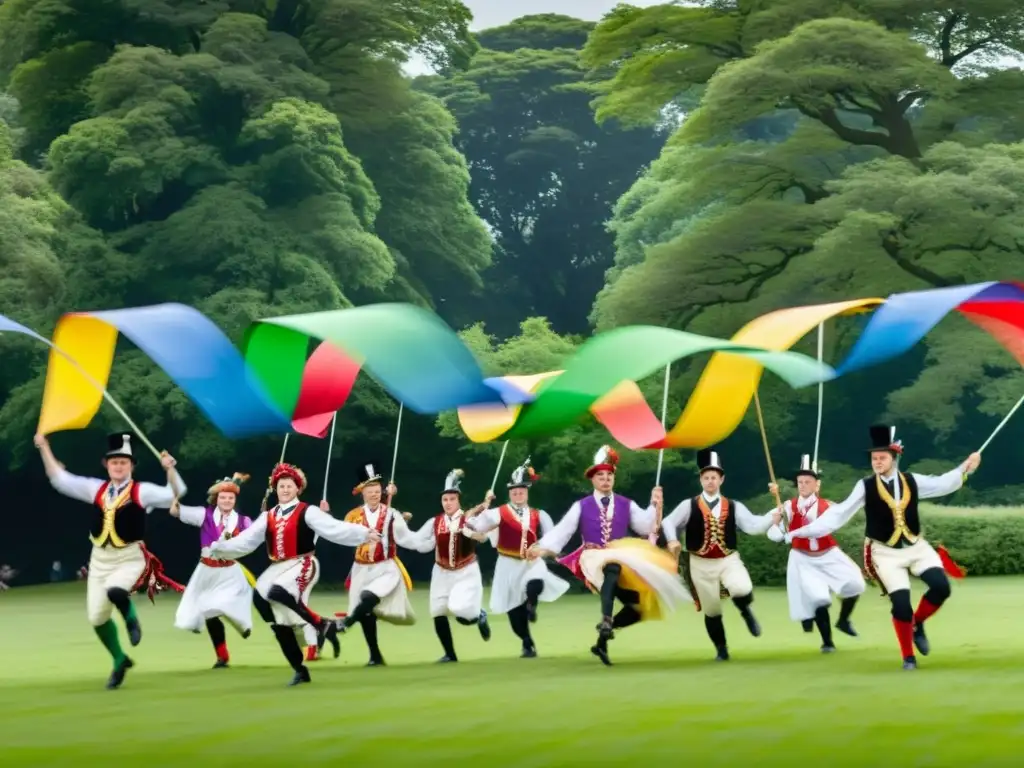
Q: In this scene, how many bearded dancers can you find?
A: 0